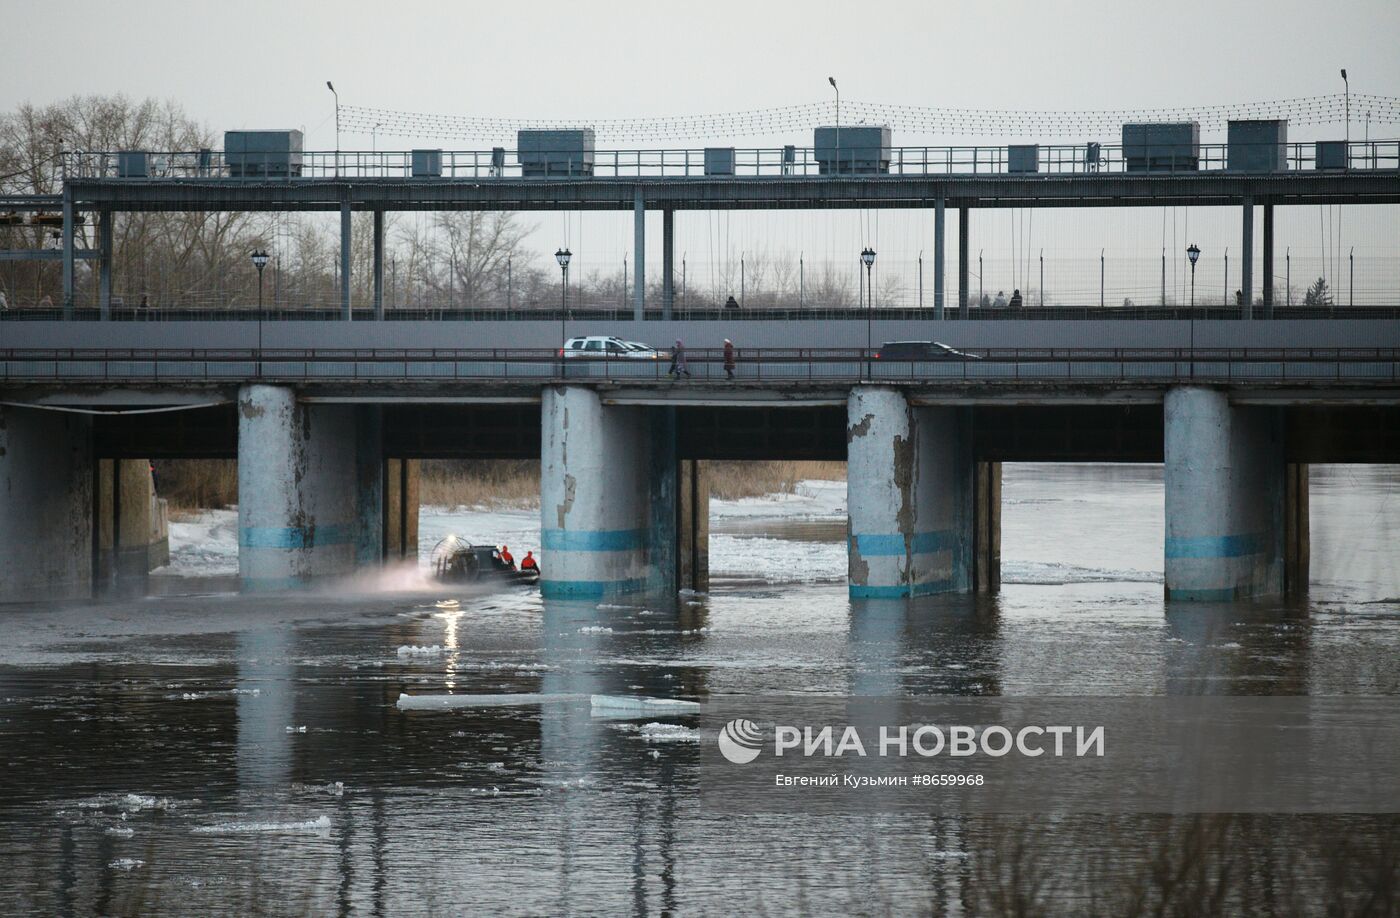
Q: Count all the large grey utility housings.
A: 5